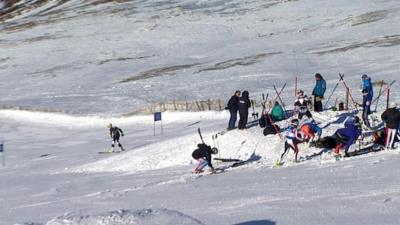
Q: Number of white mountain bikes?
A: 0